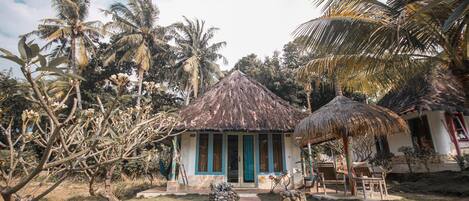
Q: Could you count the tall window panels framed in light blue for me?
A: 4